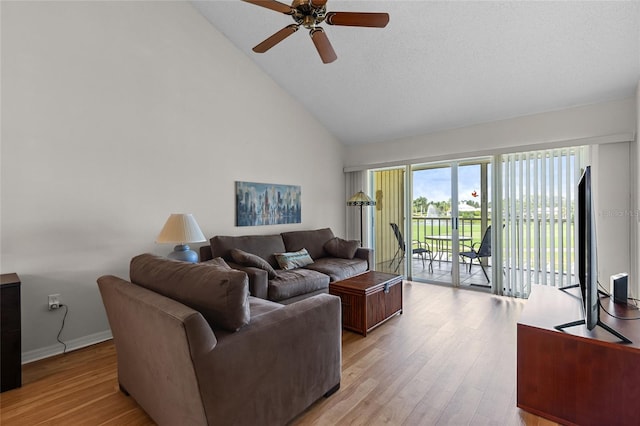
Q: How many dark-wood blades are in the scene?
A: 5